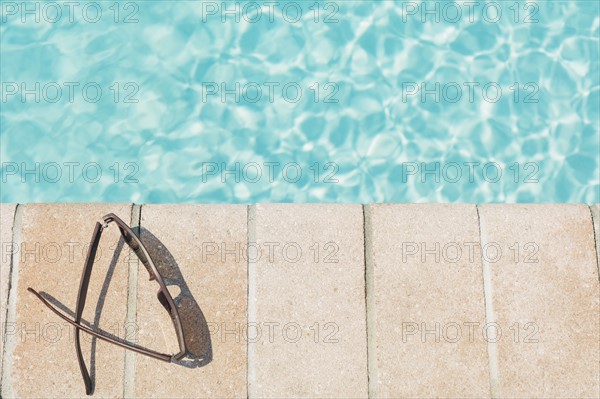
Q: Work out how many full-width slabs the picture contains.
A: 5